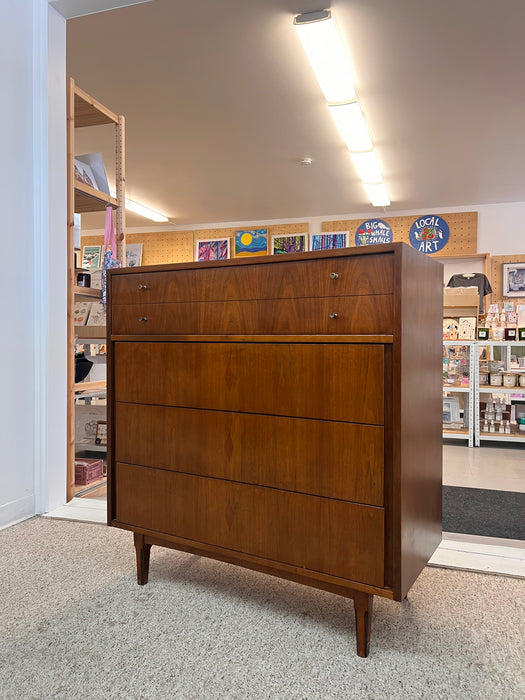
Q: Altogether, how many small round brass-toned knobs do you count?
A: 4